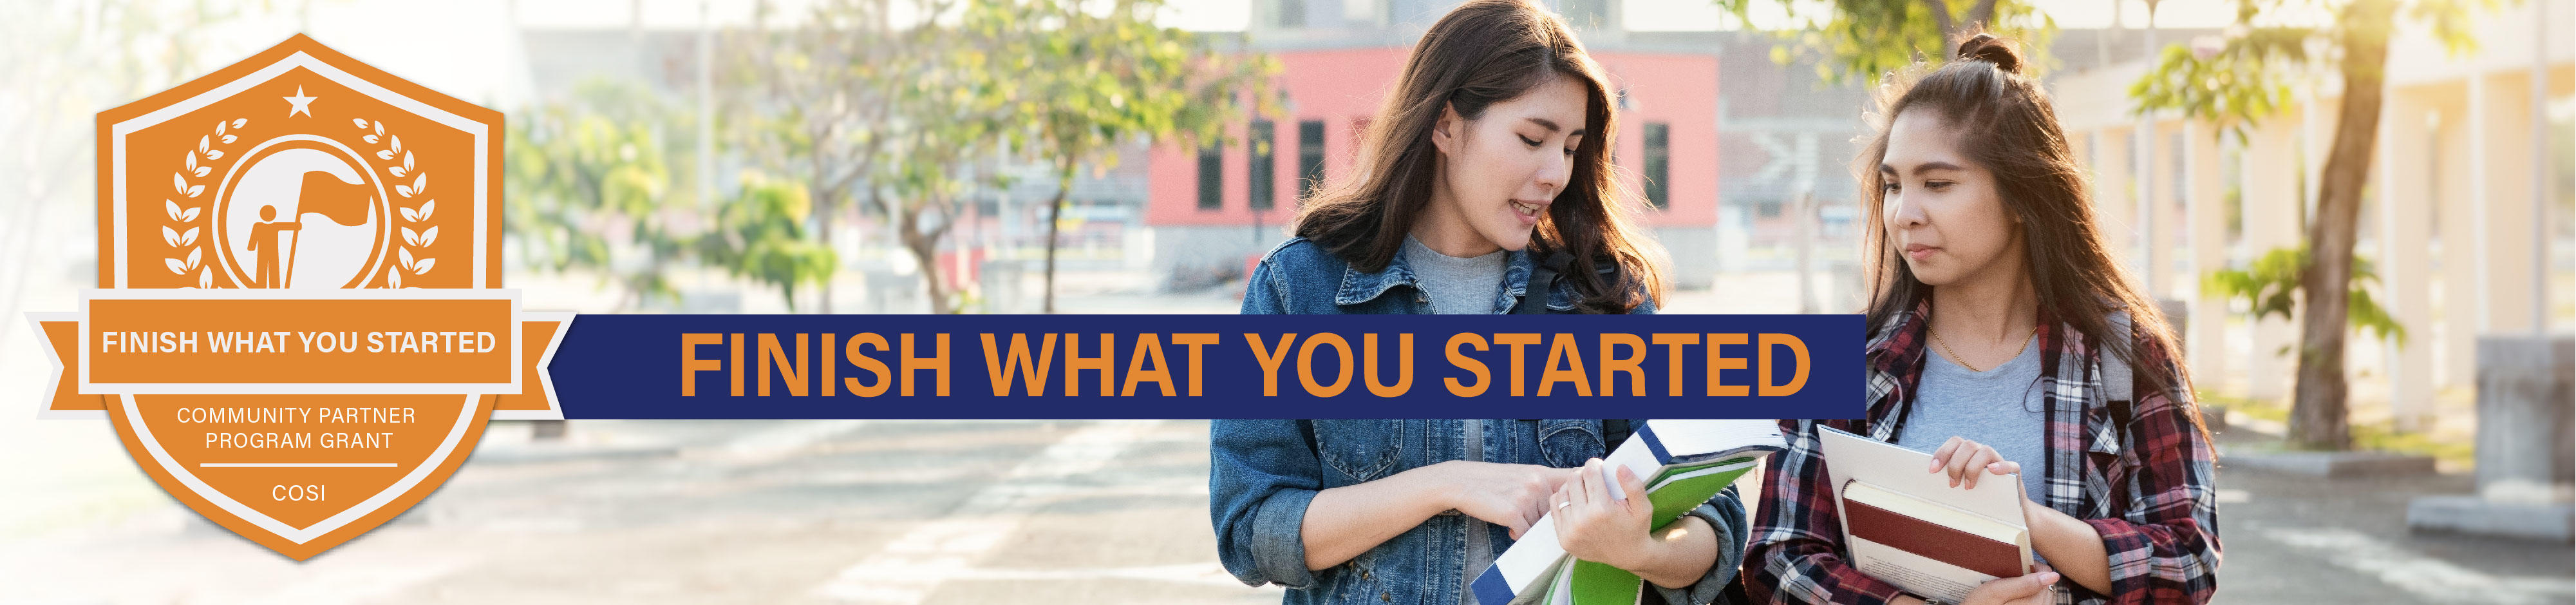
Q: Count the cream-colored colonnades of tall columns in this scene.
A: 1